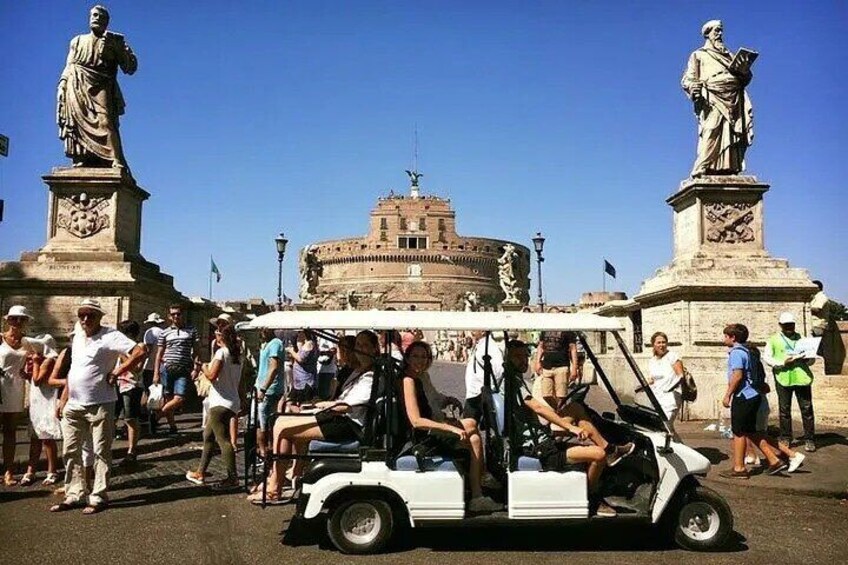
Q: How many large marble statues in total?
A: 2